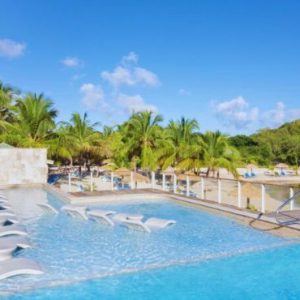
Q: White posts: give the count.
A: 13